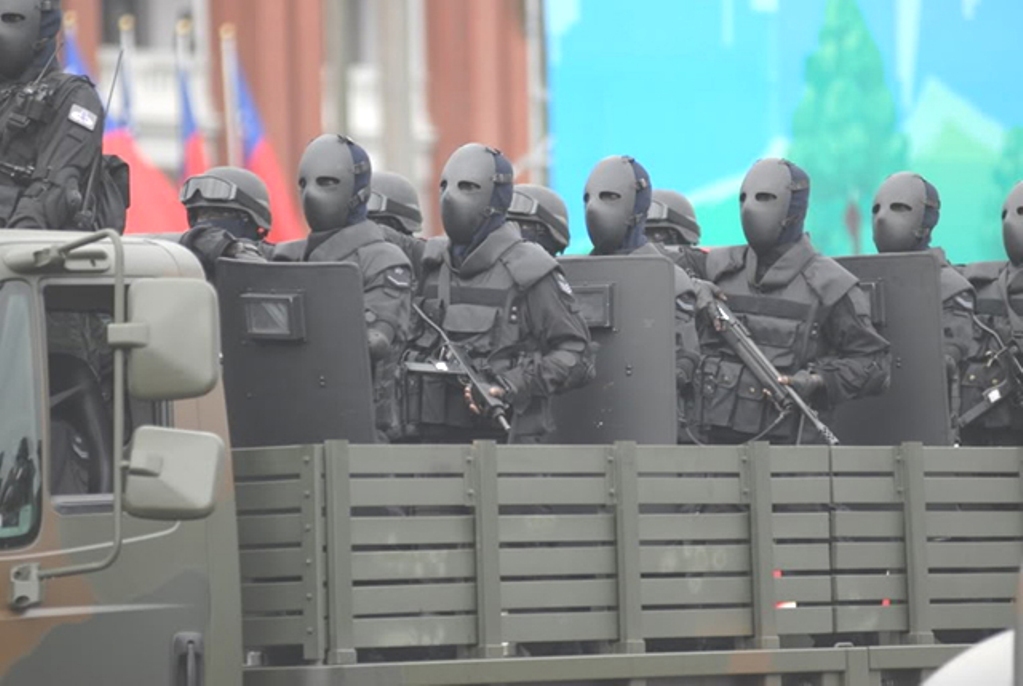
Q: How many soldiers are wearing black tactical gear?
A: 11